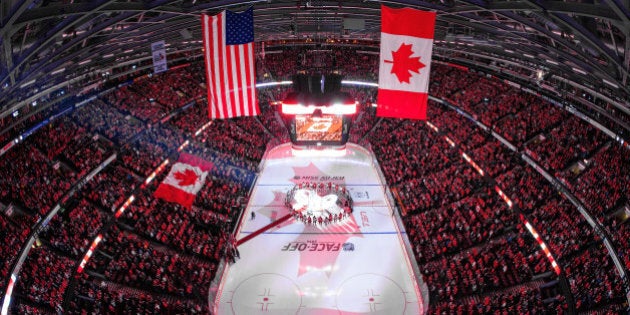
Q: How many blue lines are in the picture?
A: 2